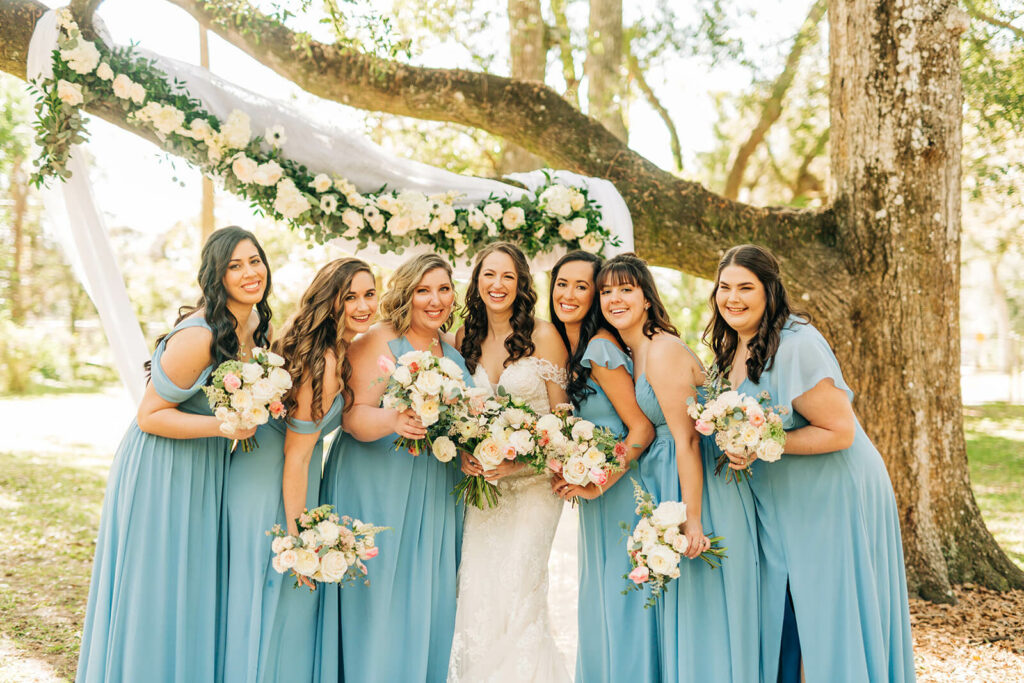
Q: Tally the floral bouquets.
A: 7